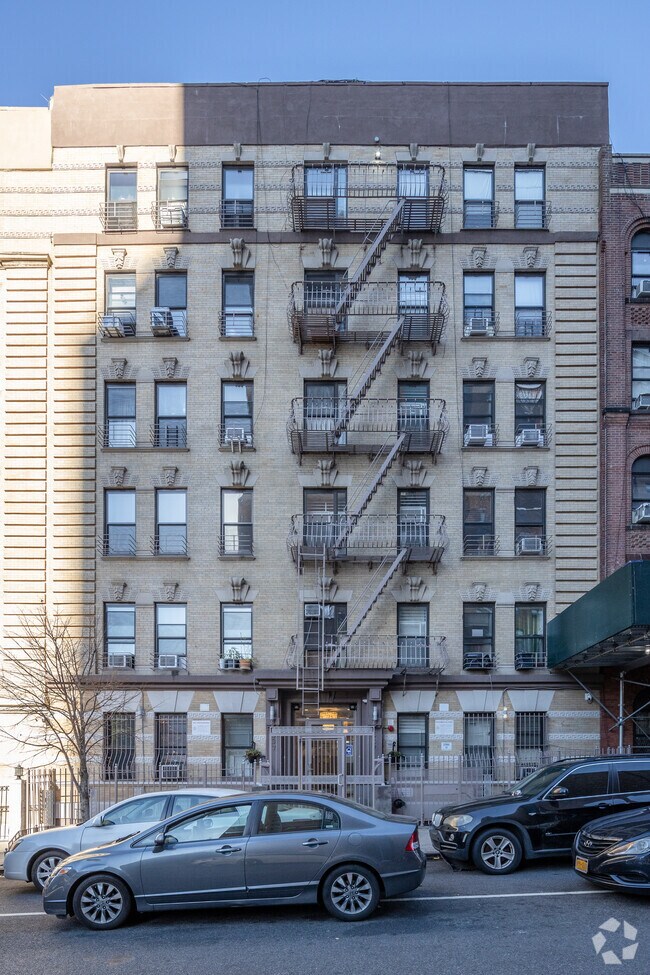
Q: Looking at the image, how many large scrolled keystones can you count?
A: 12